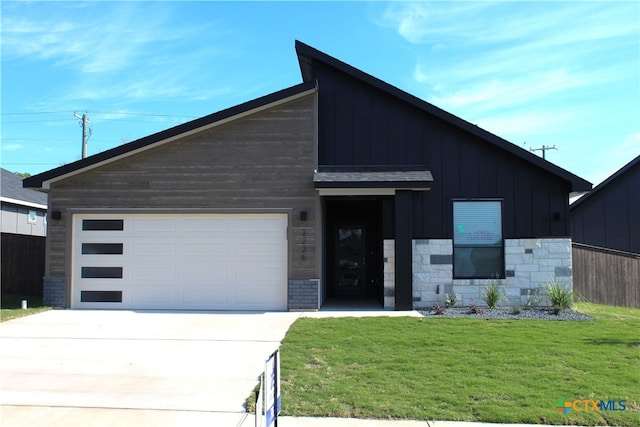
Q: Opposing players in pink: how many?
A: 0